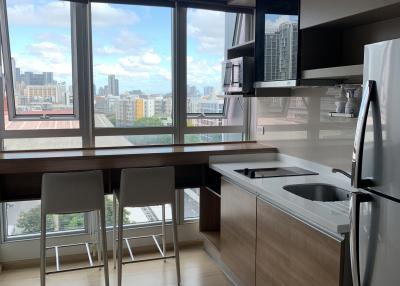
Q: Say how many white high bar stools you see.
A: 2